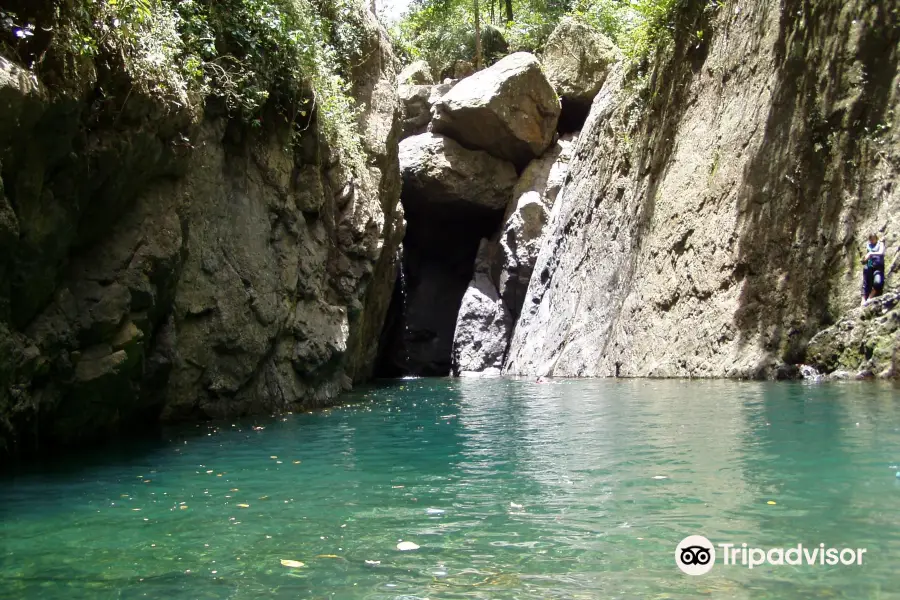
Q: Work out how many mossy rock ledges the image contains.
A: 1